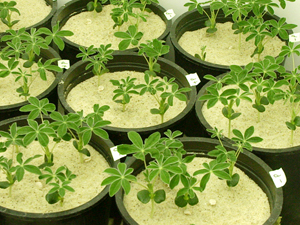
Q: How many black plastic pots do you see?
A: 8